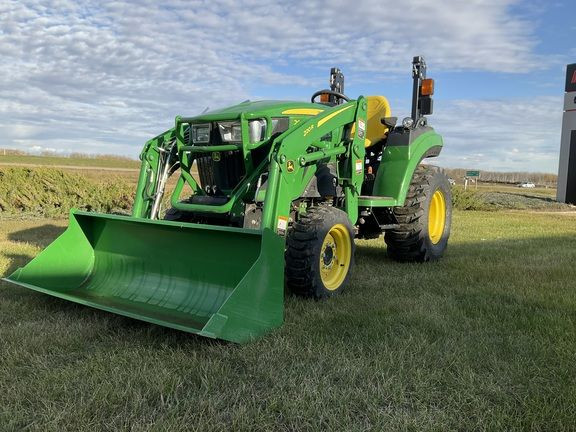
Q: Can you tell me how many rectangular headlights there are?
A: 2